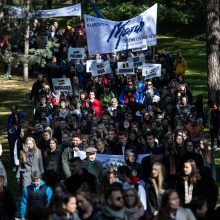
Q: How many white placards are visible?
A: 8